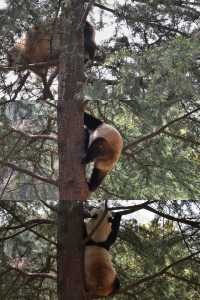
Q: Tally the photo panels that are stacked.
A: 3